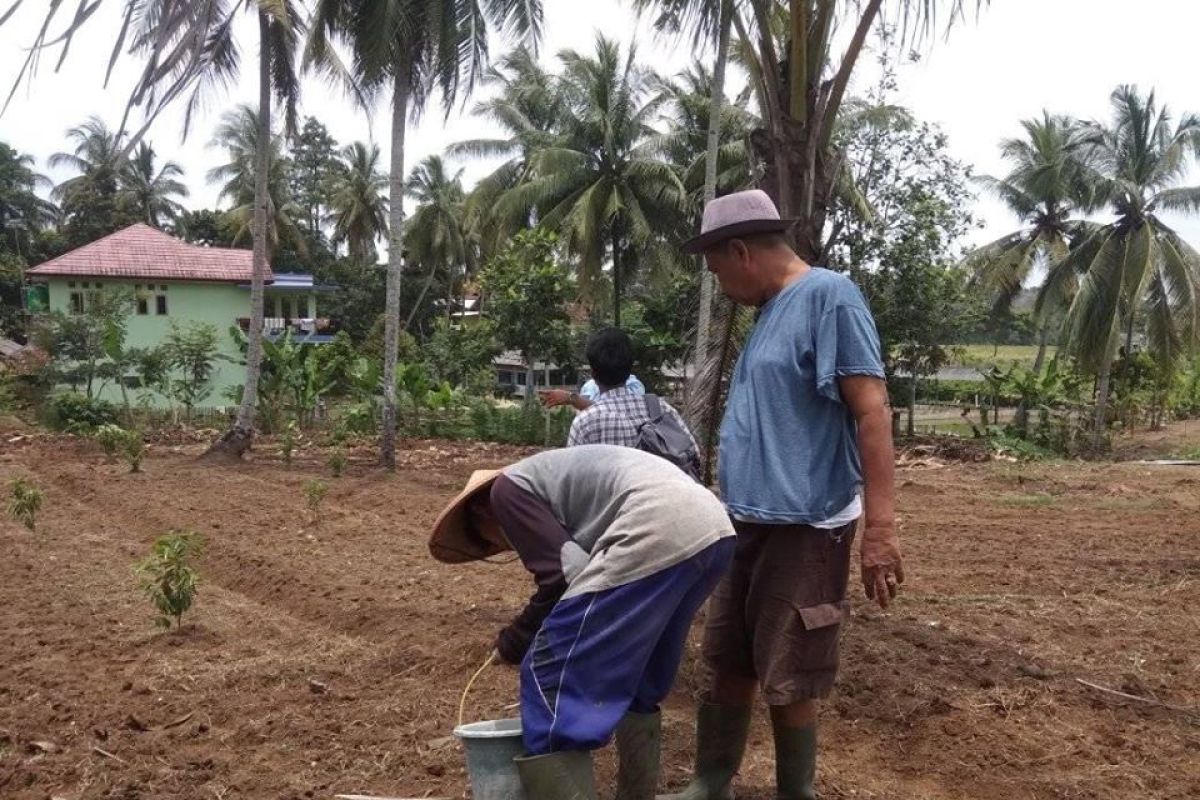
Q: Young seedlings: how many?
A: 7